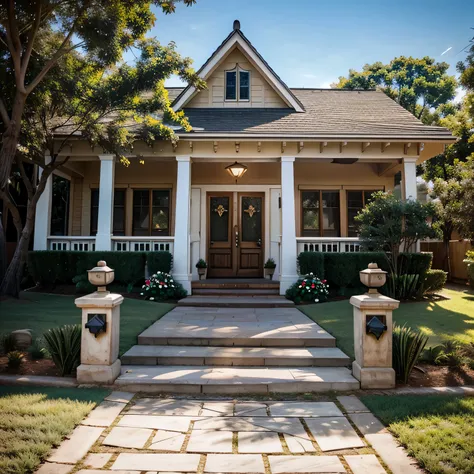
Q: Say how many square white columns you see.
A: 5